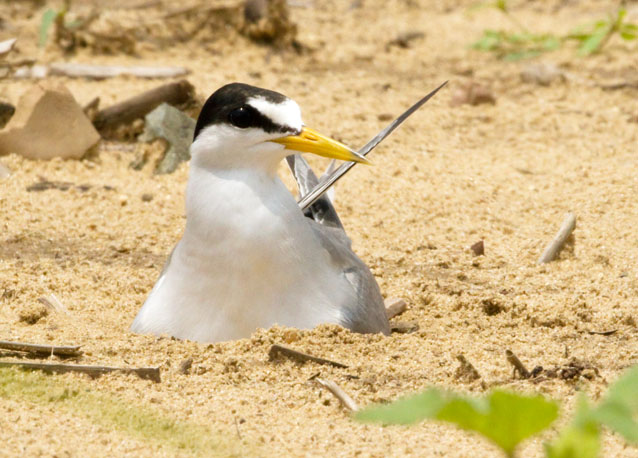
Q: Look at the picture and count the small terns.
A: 1